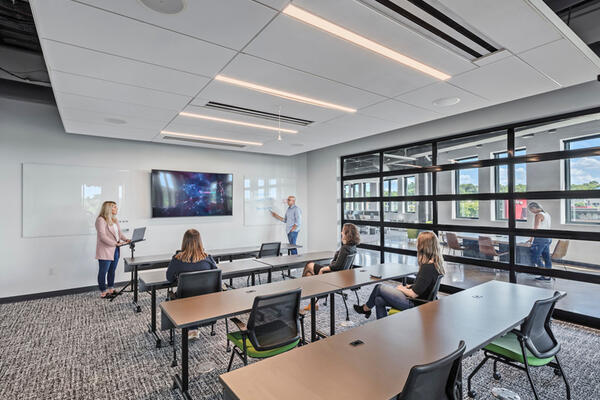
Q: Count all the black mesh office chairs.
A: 7